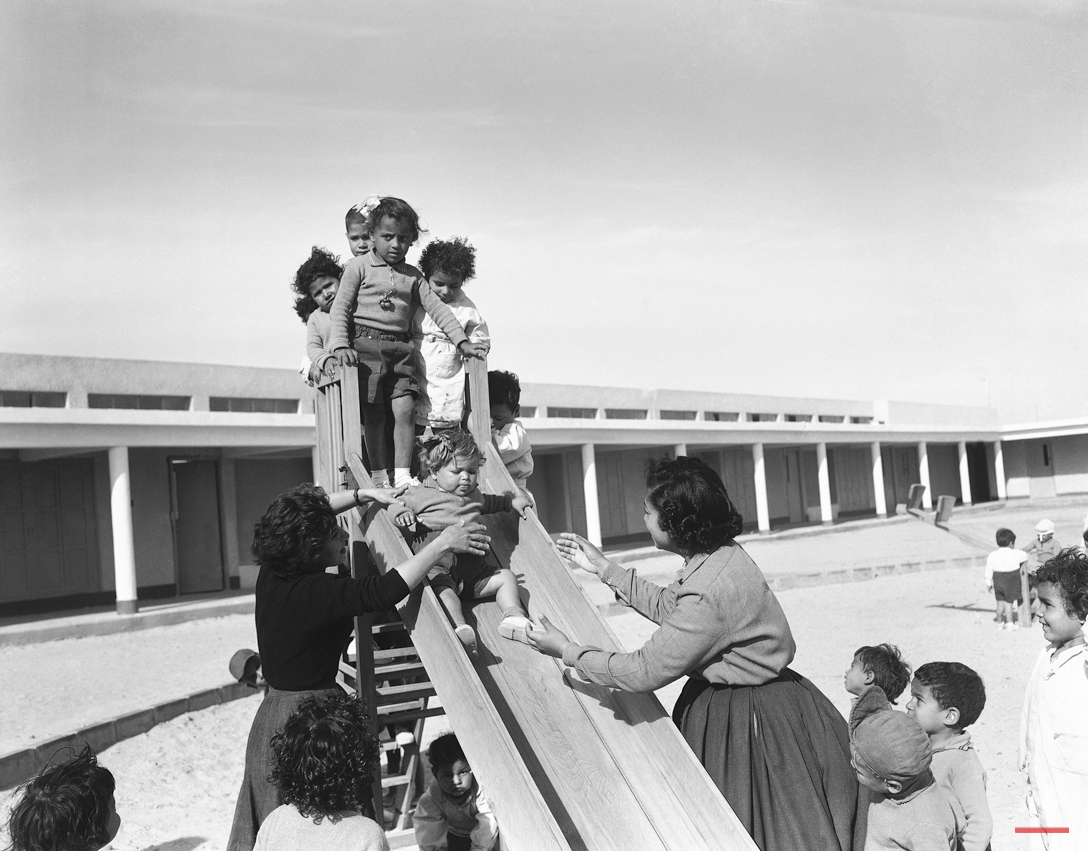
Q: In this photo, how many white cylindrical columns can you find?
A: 9